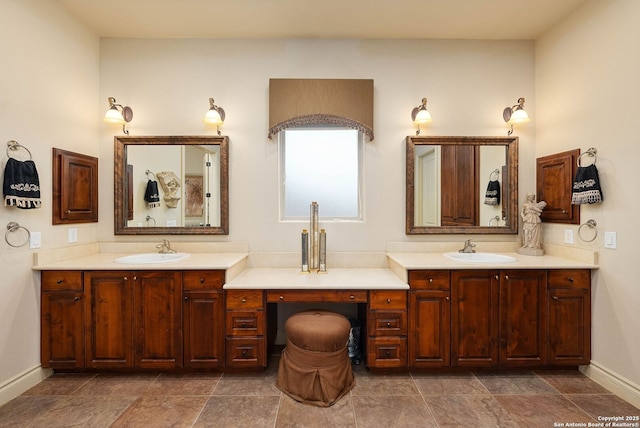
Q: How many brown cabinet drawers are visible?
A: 11